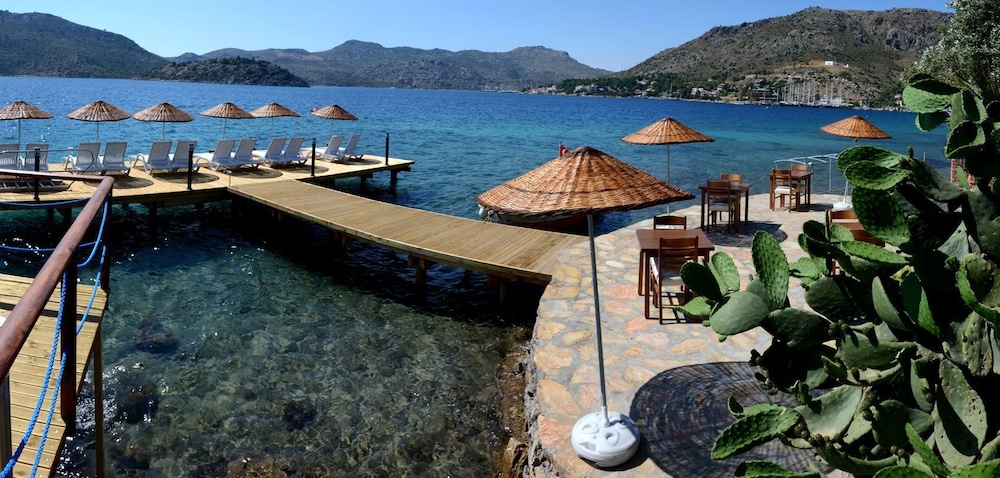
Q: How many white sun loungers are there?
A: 12